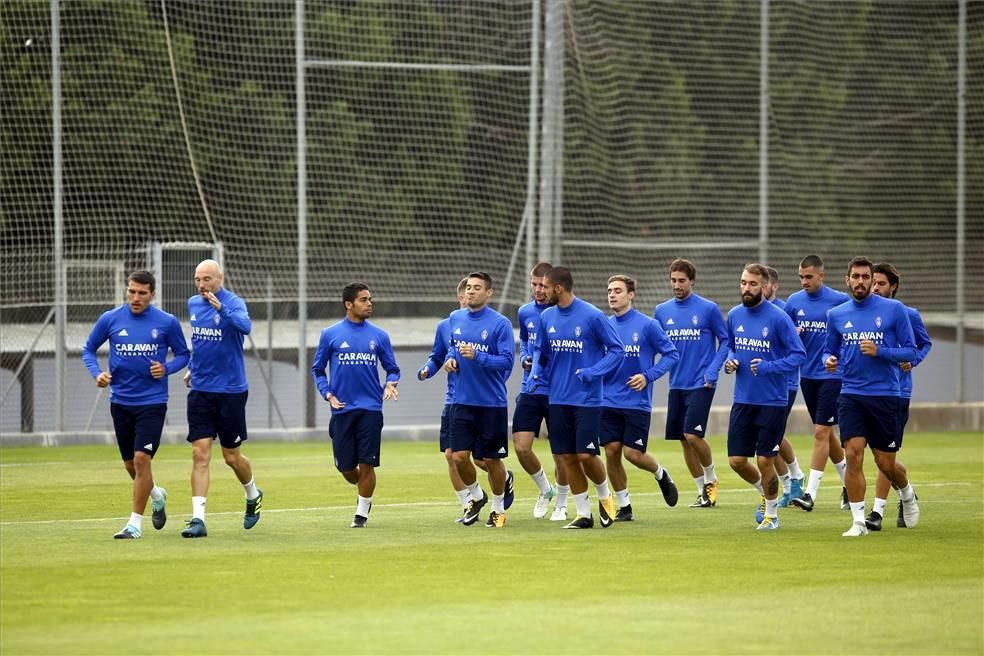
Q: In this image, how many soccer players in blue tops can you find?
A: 14